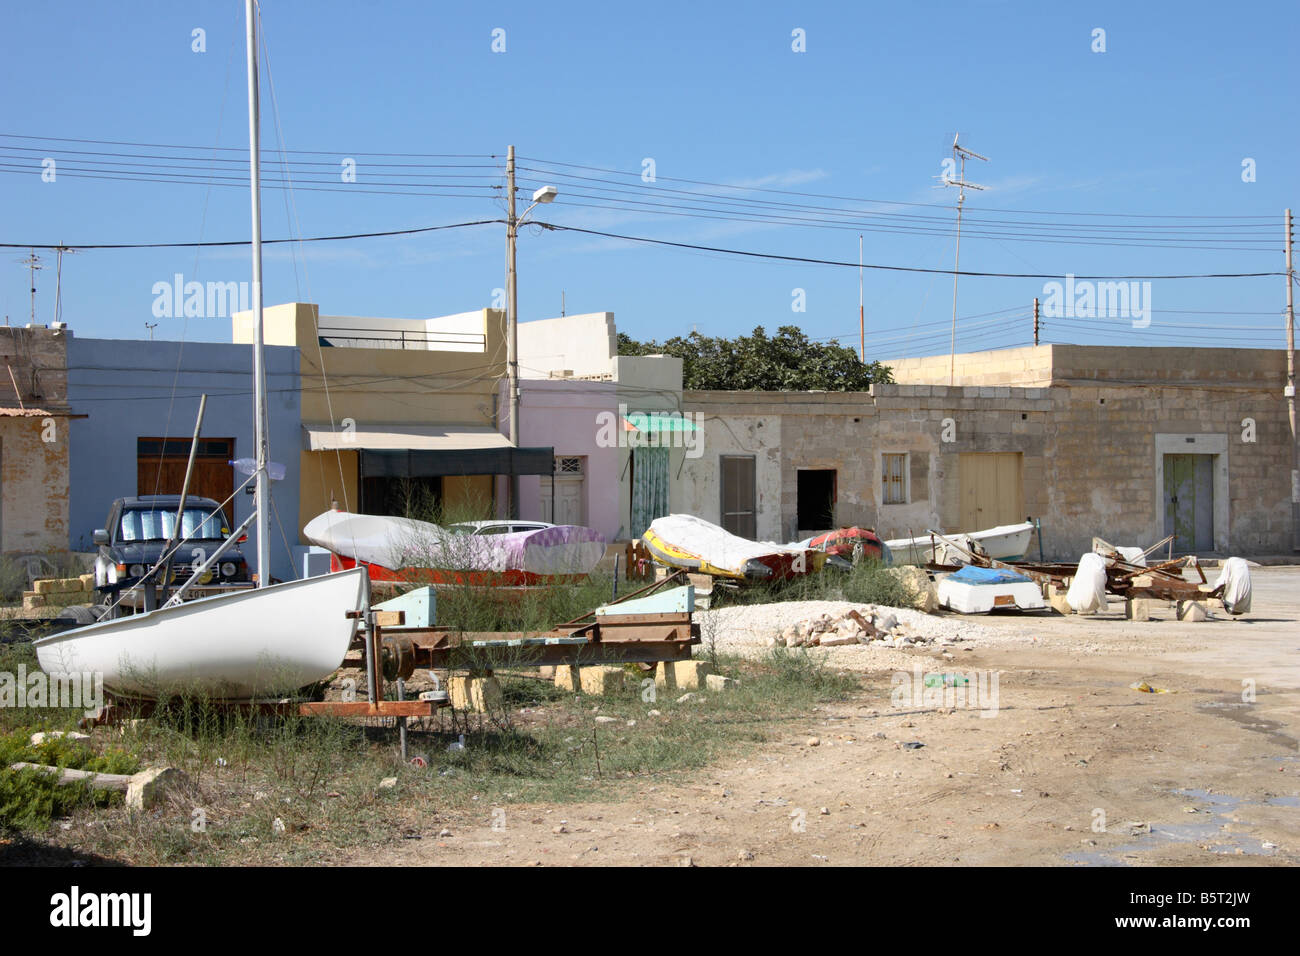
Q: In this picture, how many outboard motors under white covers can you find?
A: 2